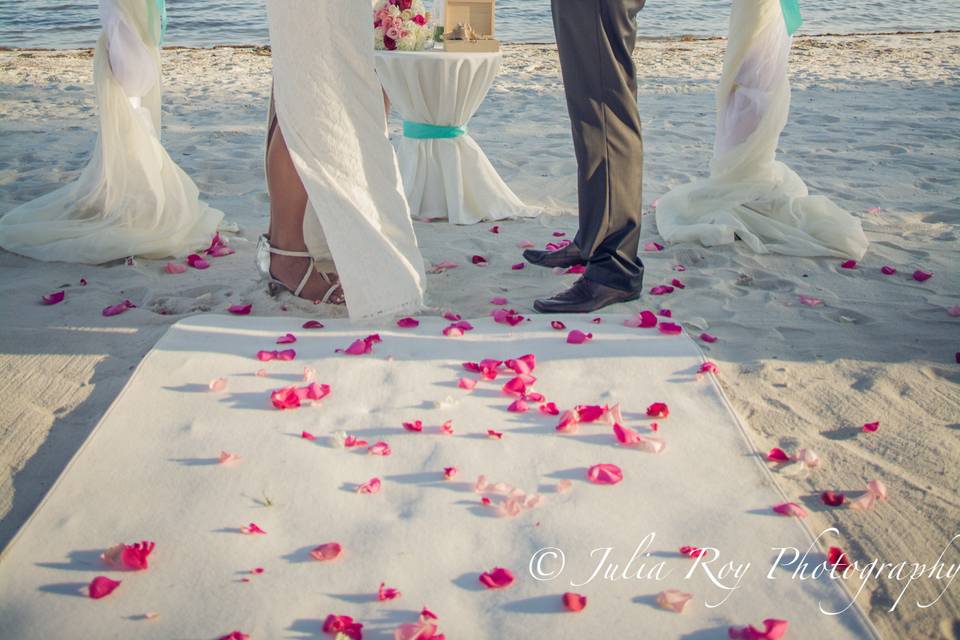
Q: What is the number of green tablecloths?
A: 0